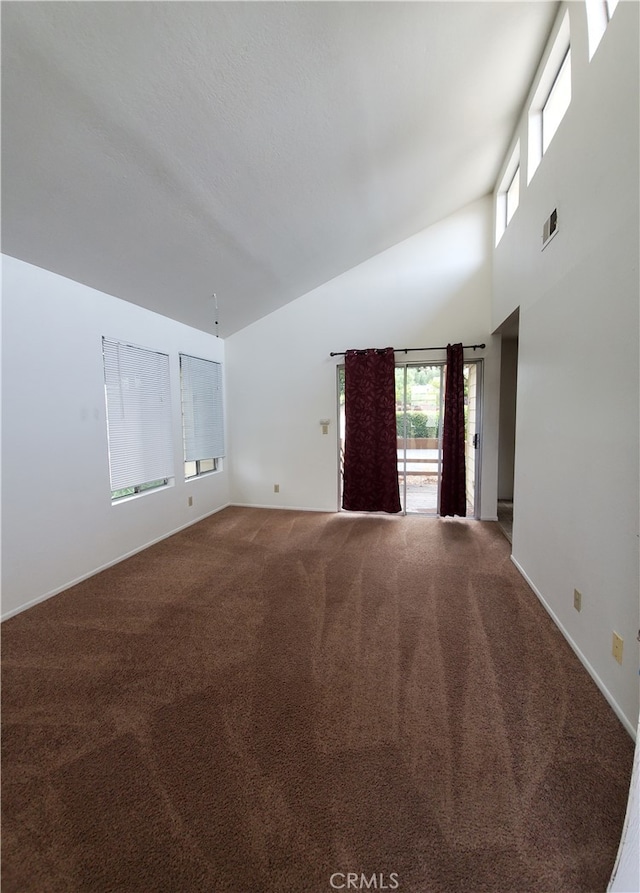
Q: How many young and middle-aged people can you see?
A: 0